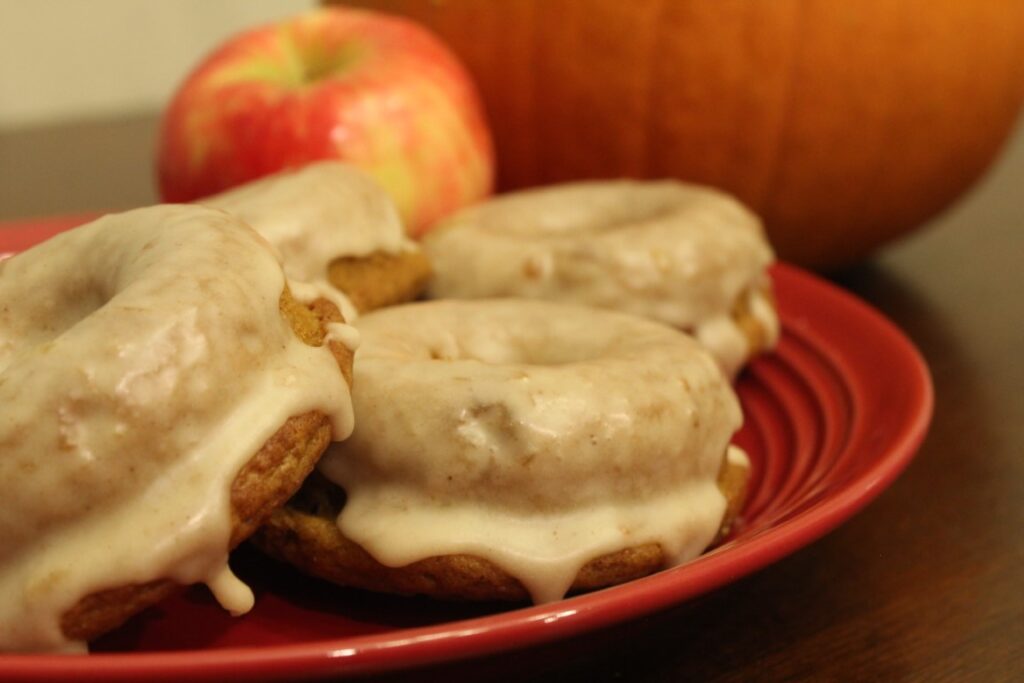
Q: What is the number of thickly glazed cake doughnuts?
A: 4